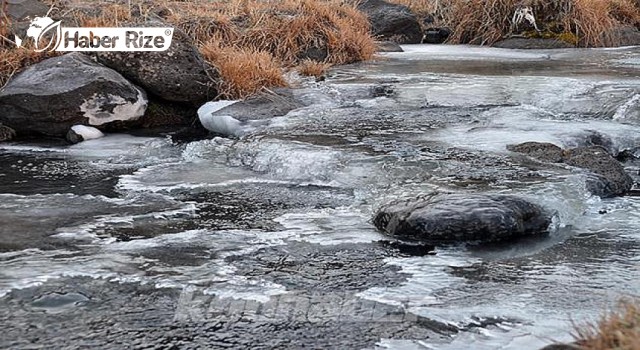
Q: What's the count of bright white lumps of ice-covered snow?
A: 2